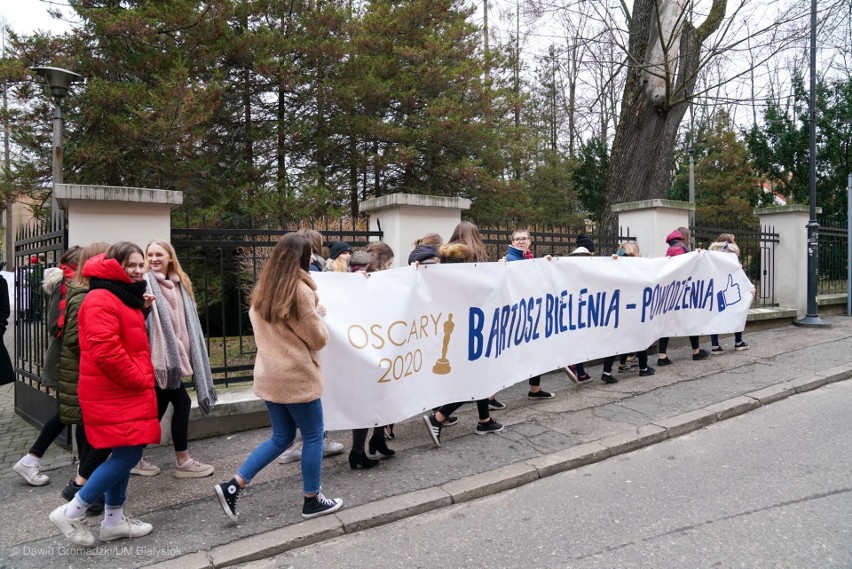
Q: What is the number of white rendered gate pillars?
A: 4